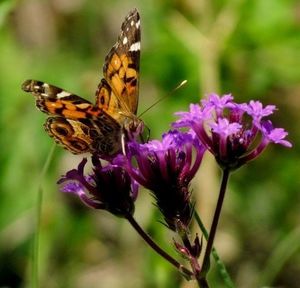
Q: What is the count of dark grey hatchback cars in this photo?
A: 0